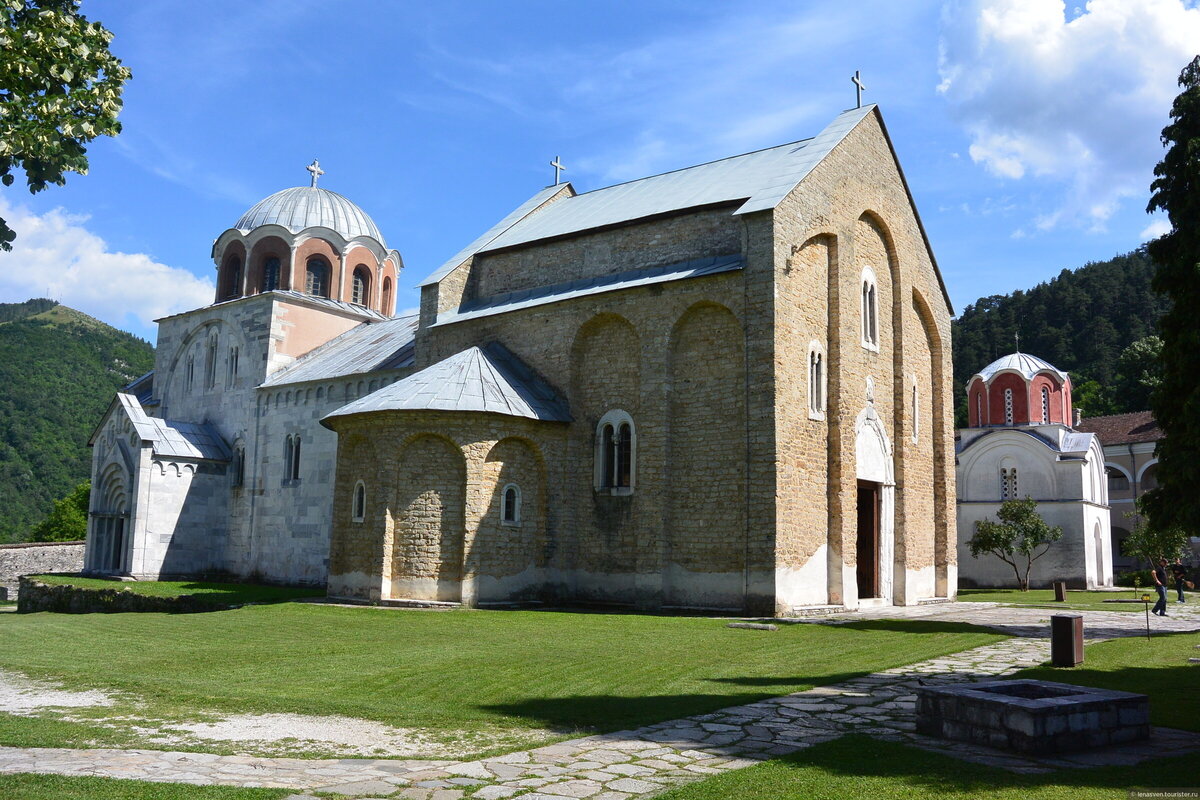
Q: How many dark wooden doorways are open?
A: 1